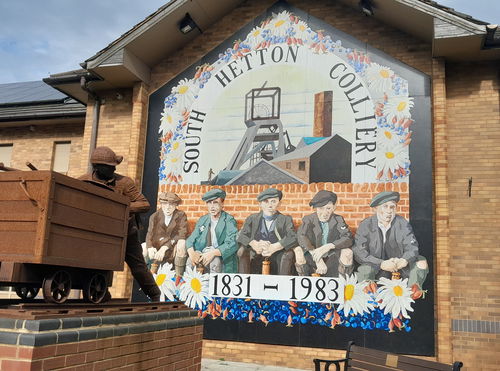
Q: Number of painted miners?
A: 5